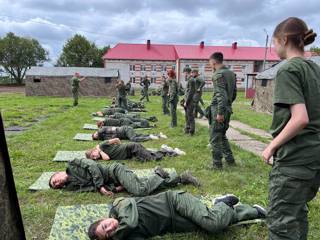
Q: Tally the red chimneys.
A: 3